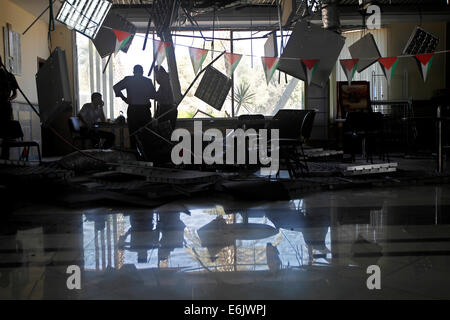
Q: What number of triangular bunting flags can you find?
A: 9